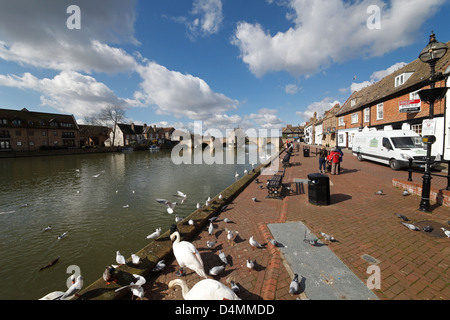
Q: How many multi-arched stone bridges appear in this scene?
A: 1